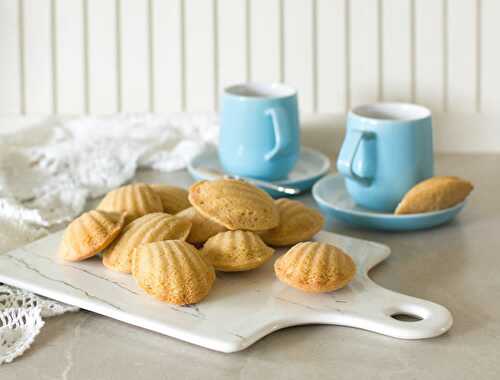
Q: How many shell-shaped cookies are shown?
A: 11